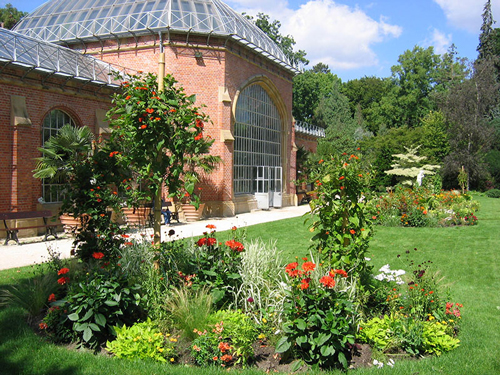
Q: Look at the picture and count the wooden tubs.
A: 3